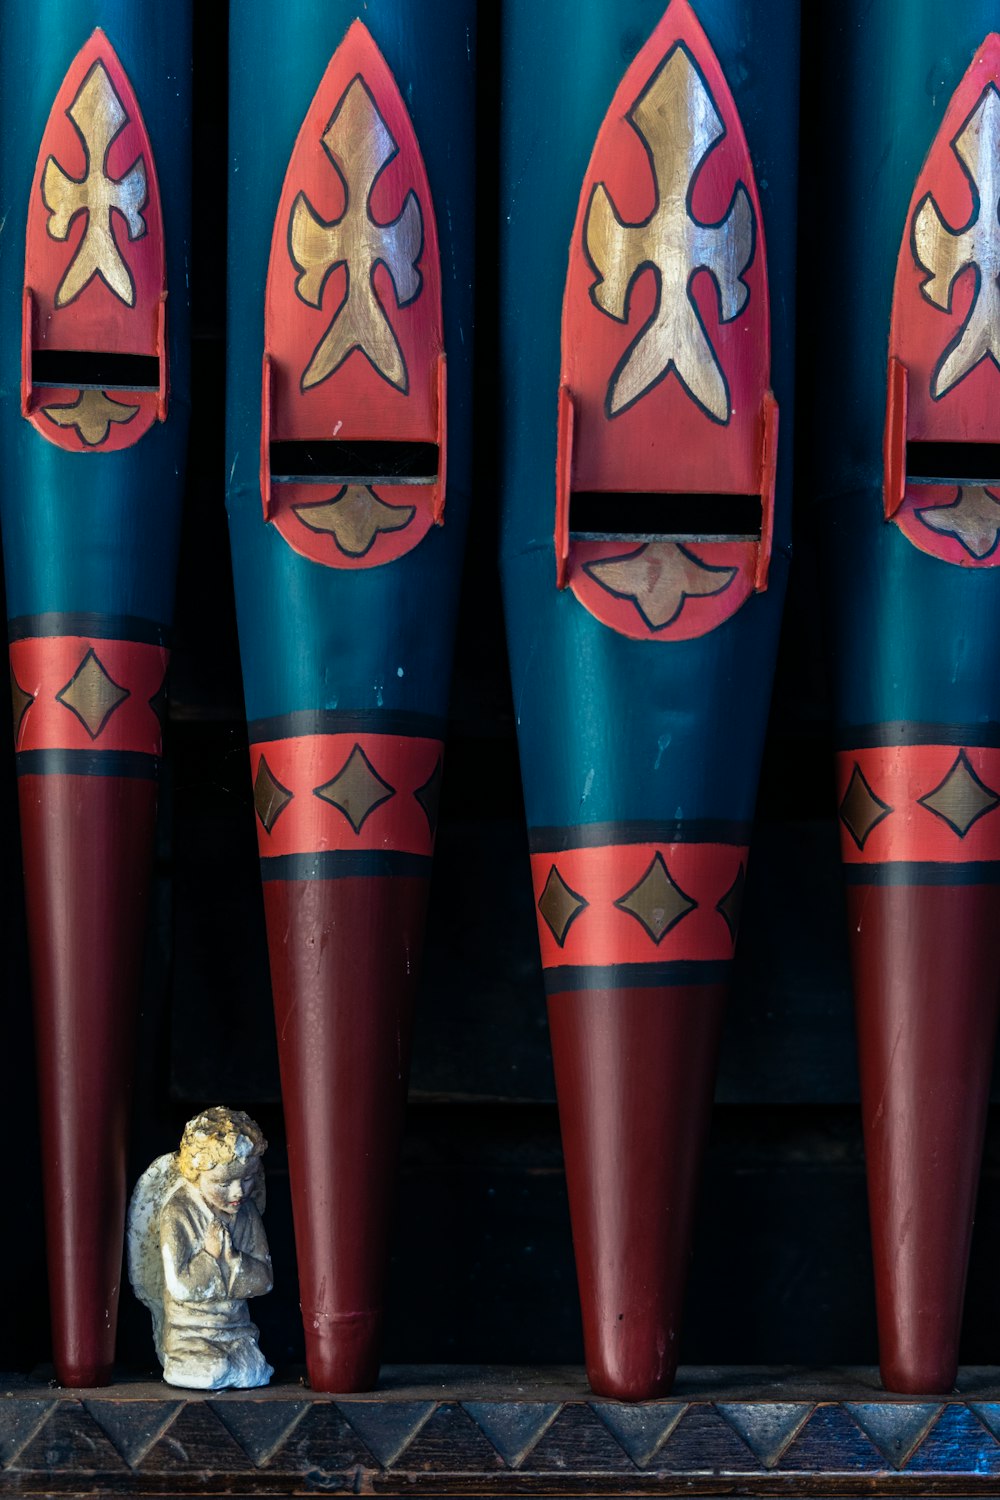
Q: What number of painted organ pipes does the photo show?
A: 4